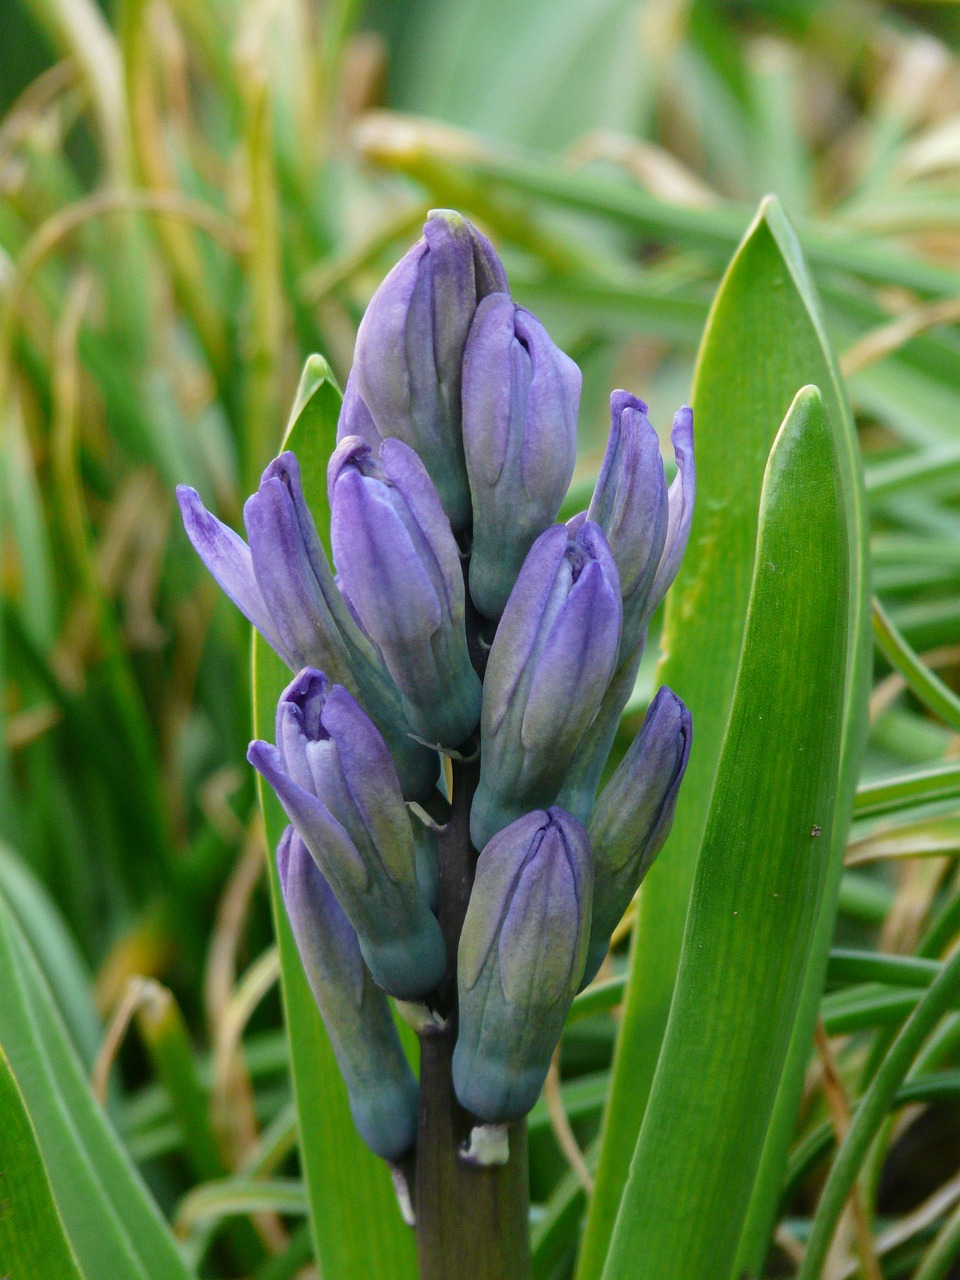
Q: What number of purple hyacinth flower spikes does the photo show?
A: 1